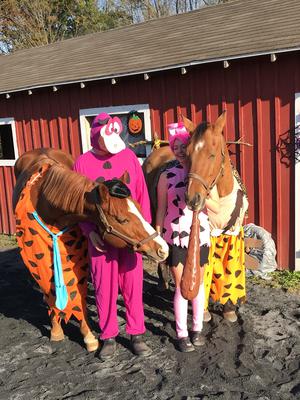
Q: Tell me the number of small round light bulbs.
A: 9